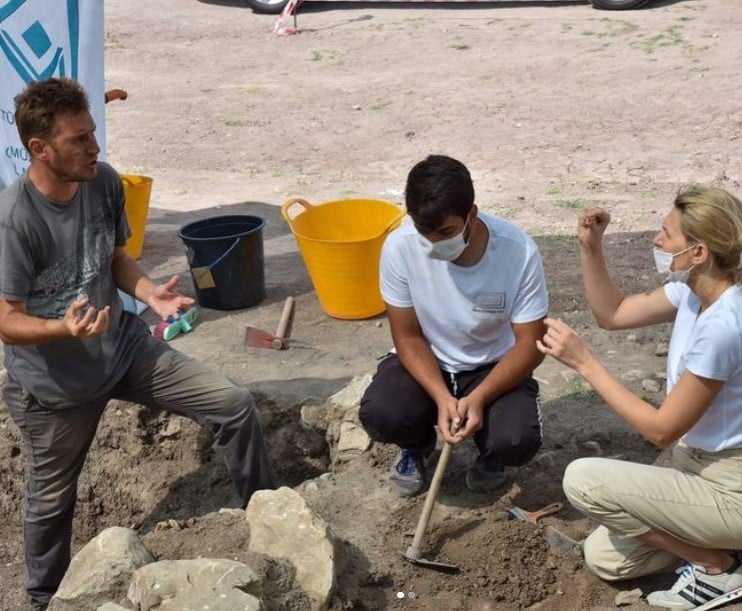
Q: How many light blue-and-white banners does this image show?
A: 1